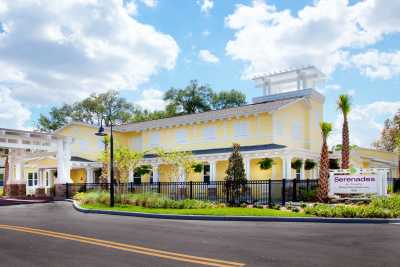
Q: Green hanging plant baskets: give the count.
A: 5